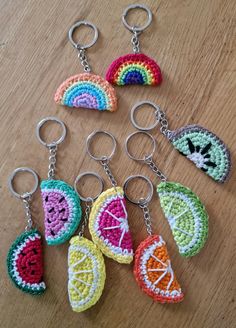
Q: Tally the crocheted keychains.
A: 9